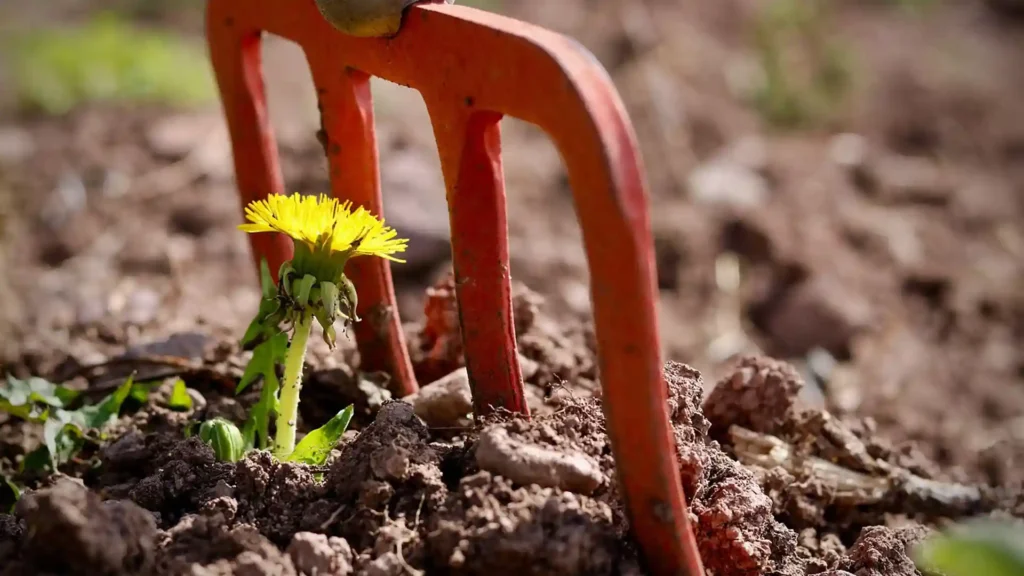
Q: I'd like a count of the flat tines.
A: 4